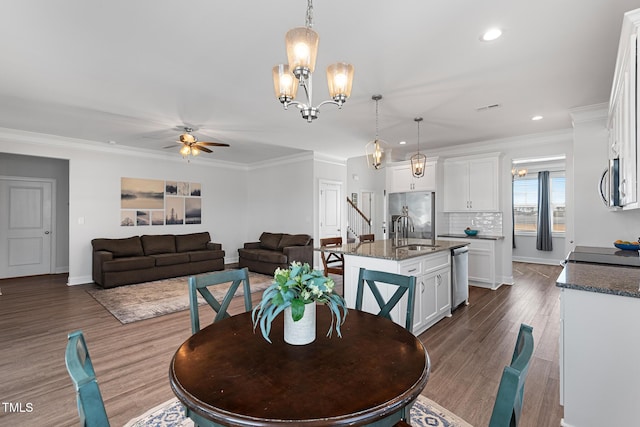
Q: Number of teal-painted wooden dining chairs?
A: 4